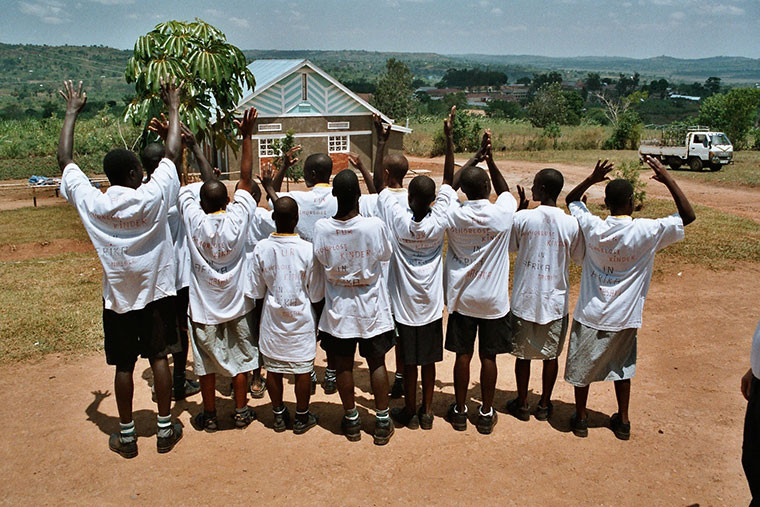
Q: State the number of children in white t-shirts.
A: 12